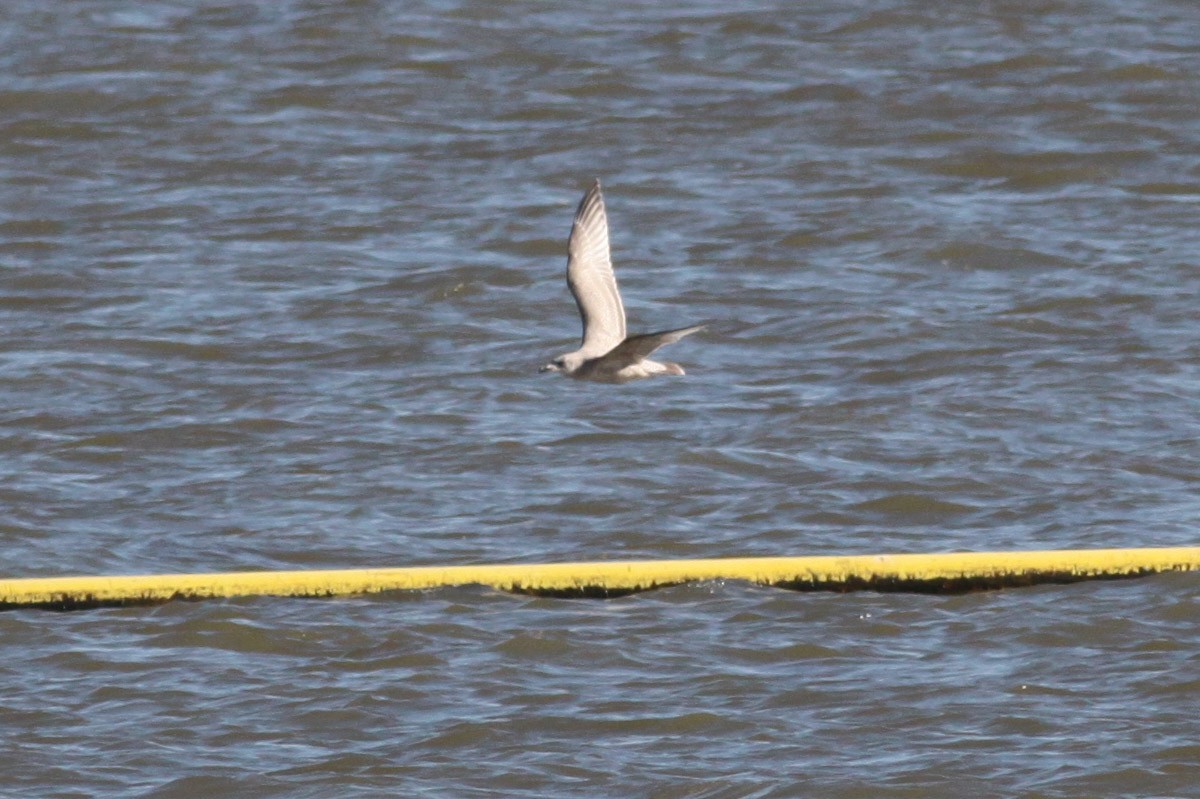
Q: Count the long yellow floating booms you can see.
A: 1